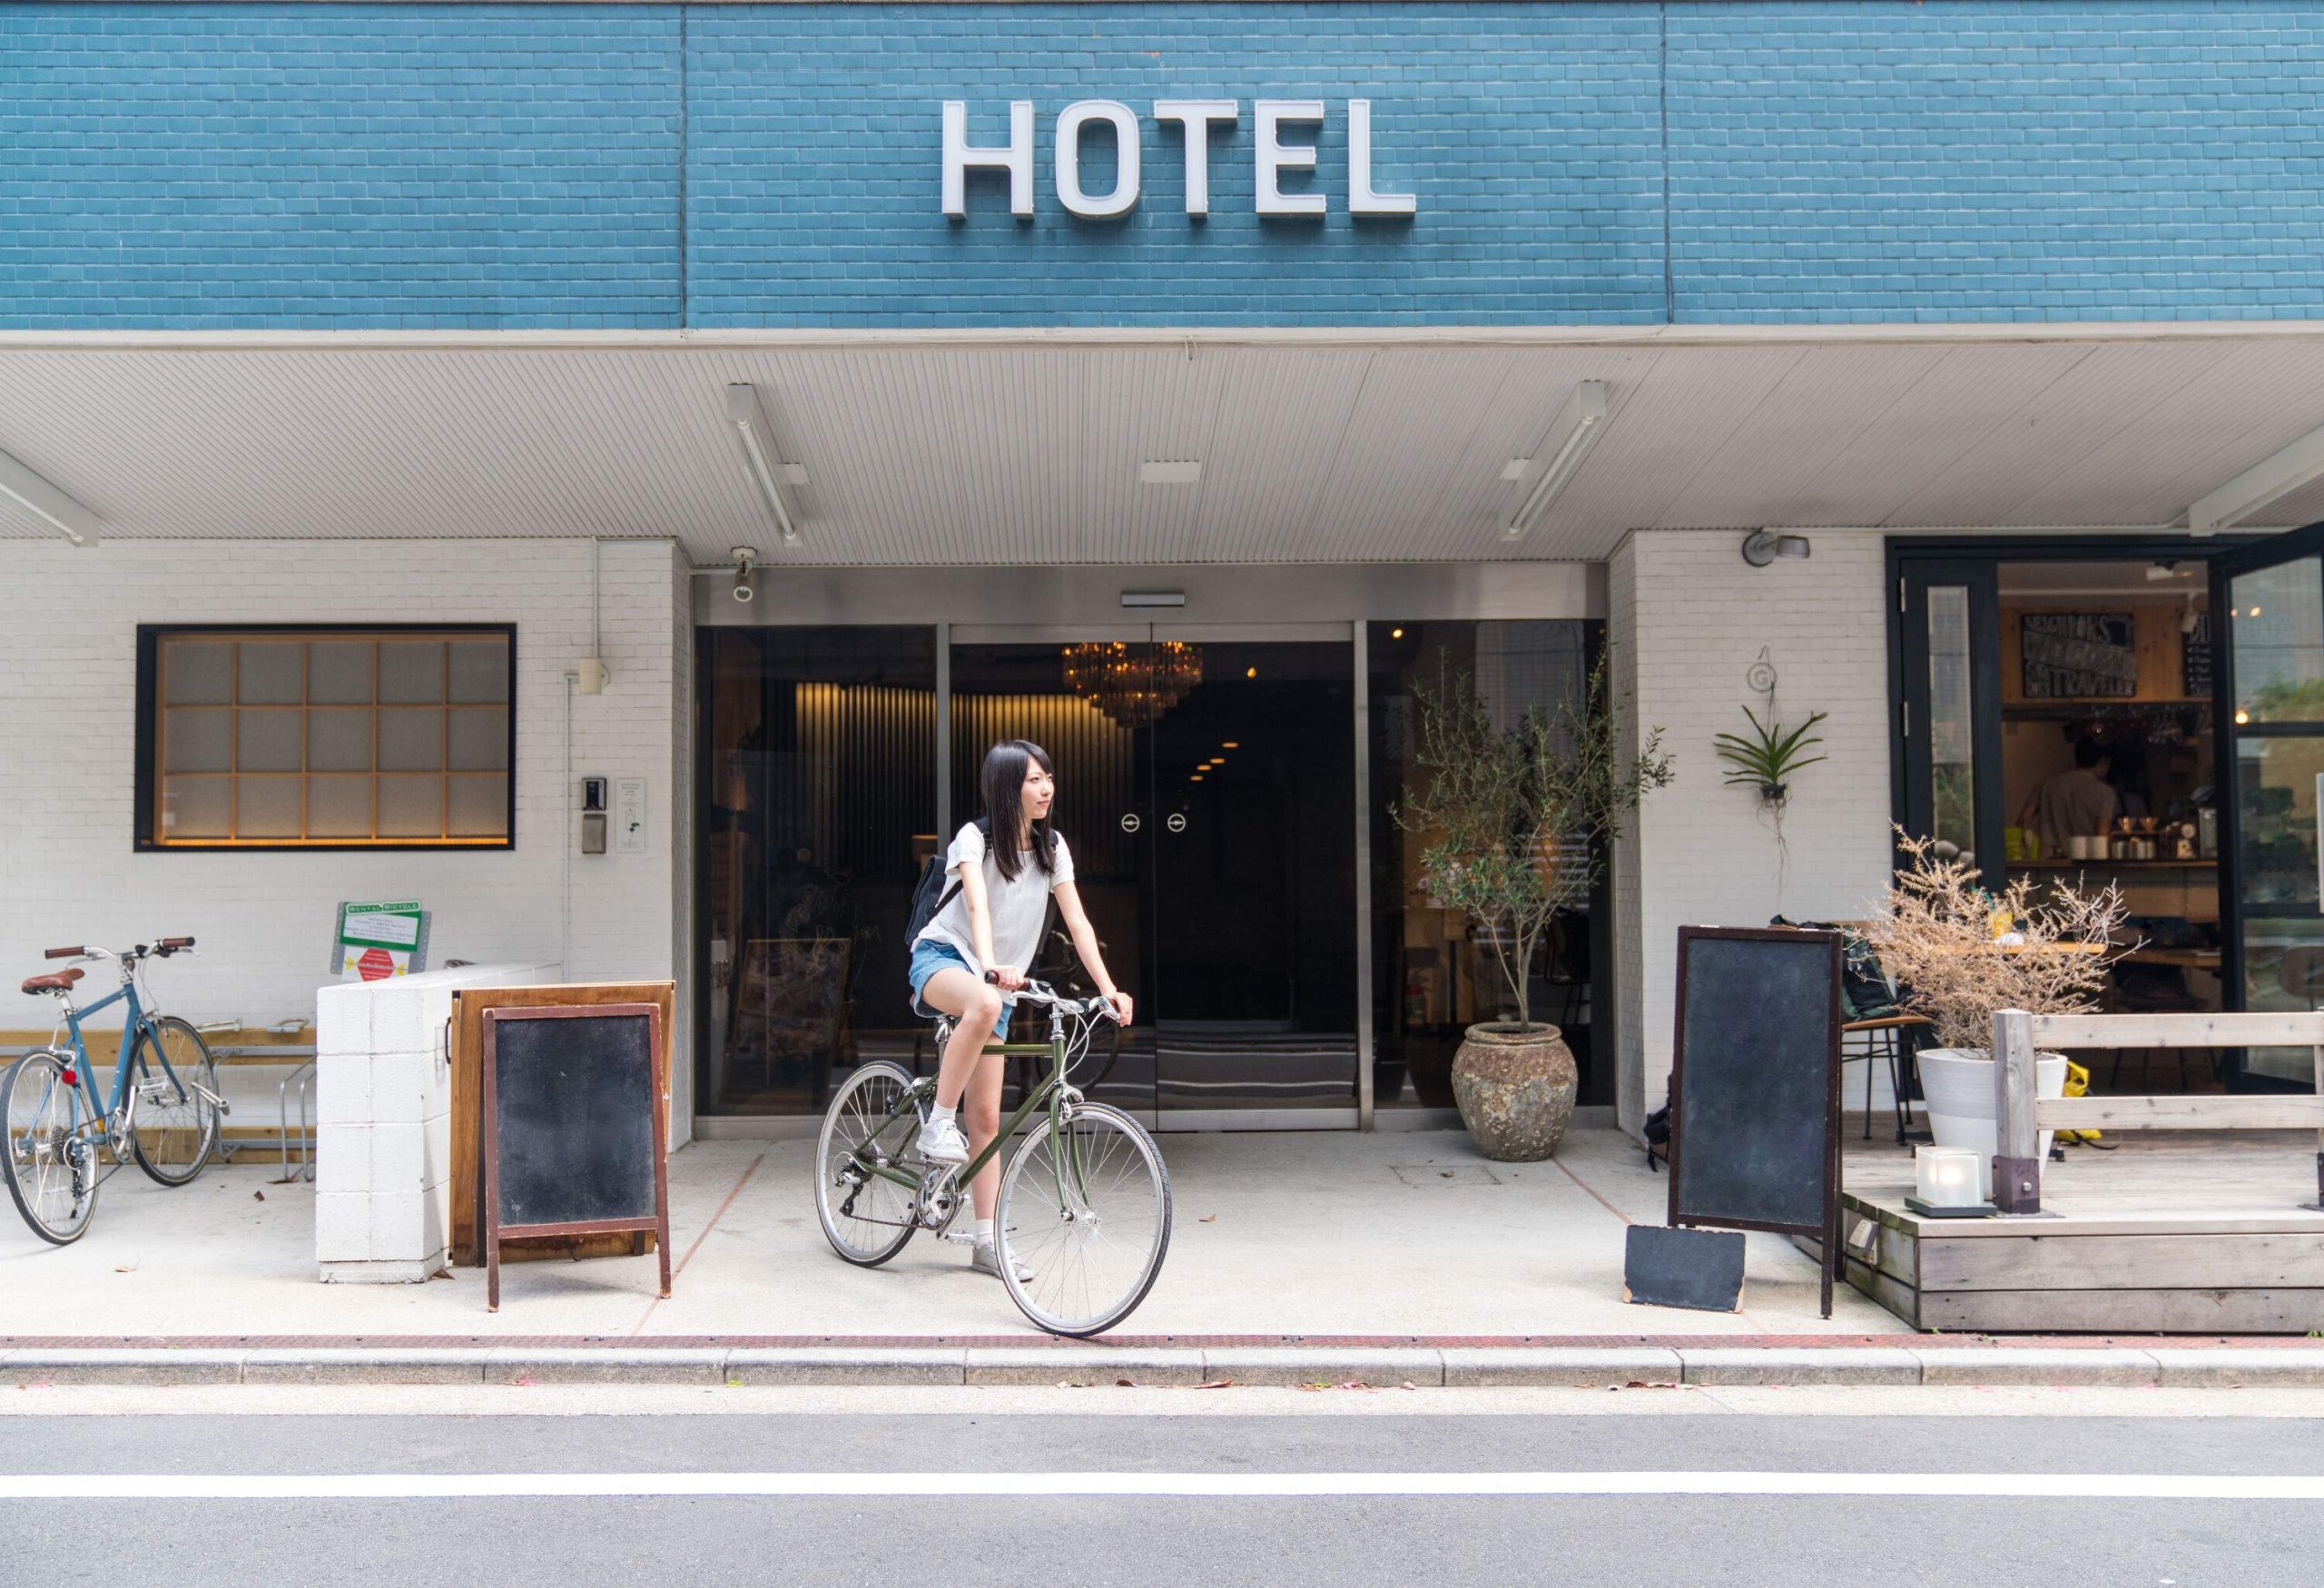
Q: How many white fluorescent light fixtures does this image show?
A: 4